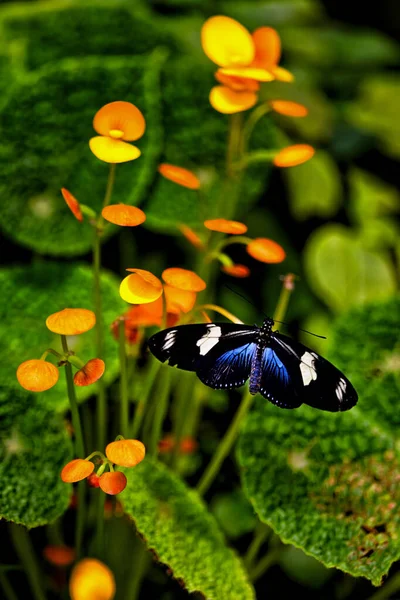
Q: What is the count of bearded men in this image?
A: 0